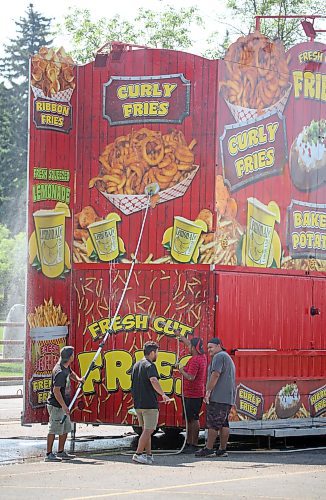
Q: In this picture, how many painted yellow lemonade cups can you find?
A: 4